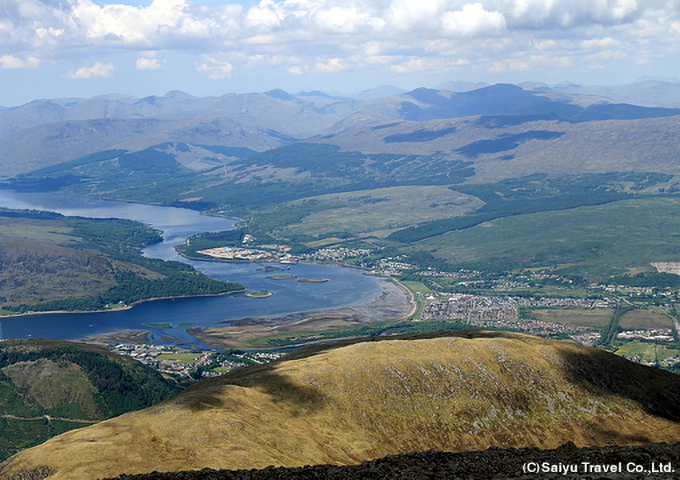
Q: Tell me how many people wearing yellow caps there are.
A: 0